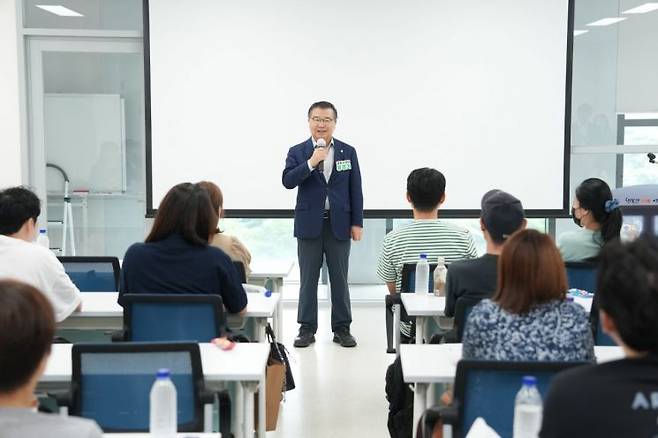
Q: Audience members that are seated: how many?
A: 9